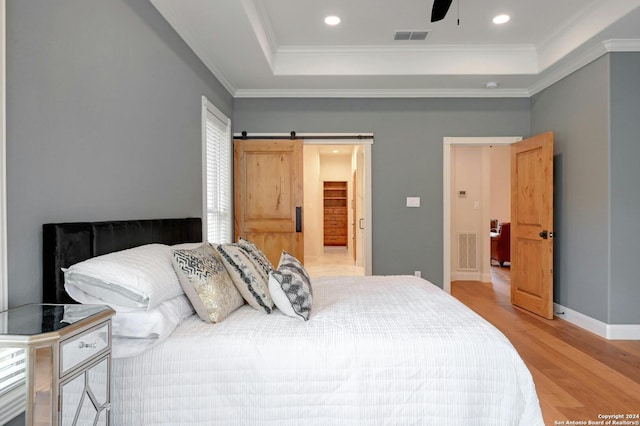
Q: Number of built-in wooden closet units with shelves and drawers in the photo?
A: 1